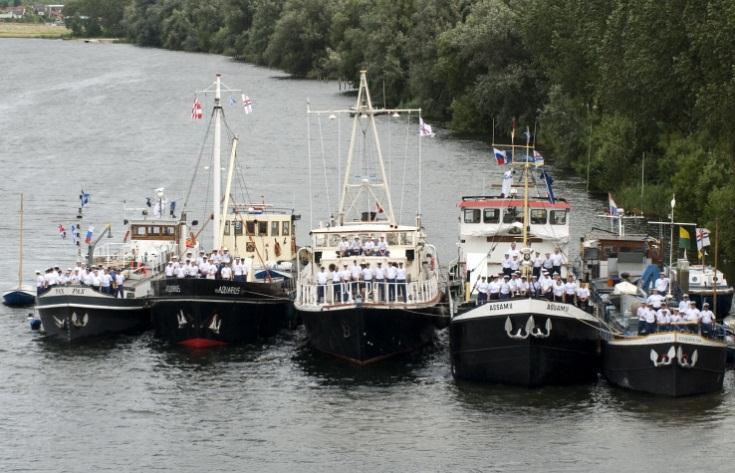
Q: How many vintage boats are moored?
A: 5